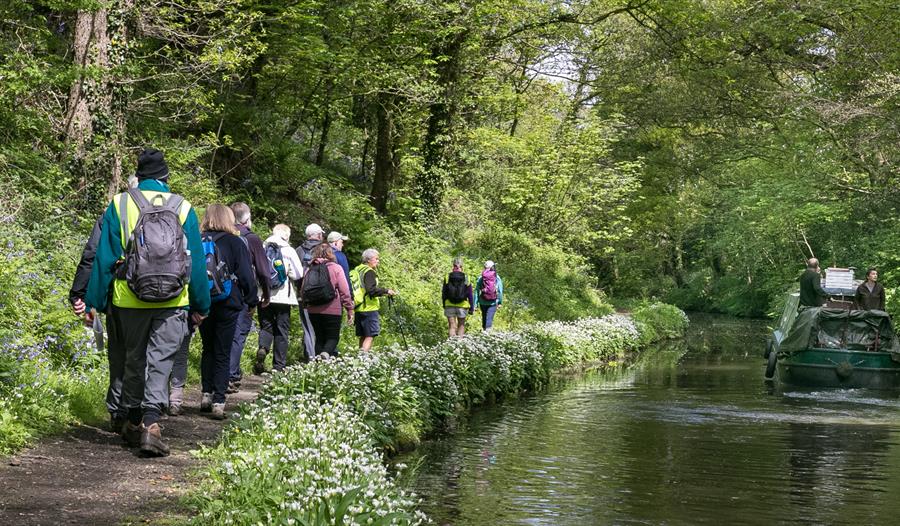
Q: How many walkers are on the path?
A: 11